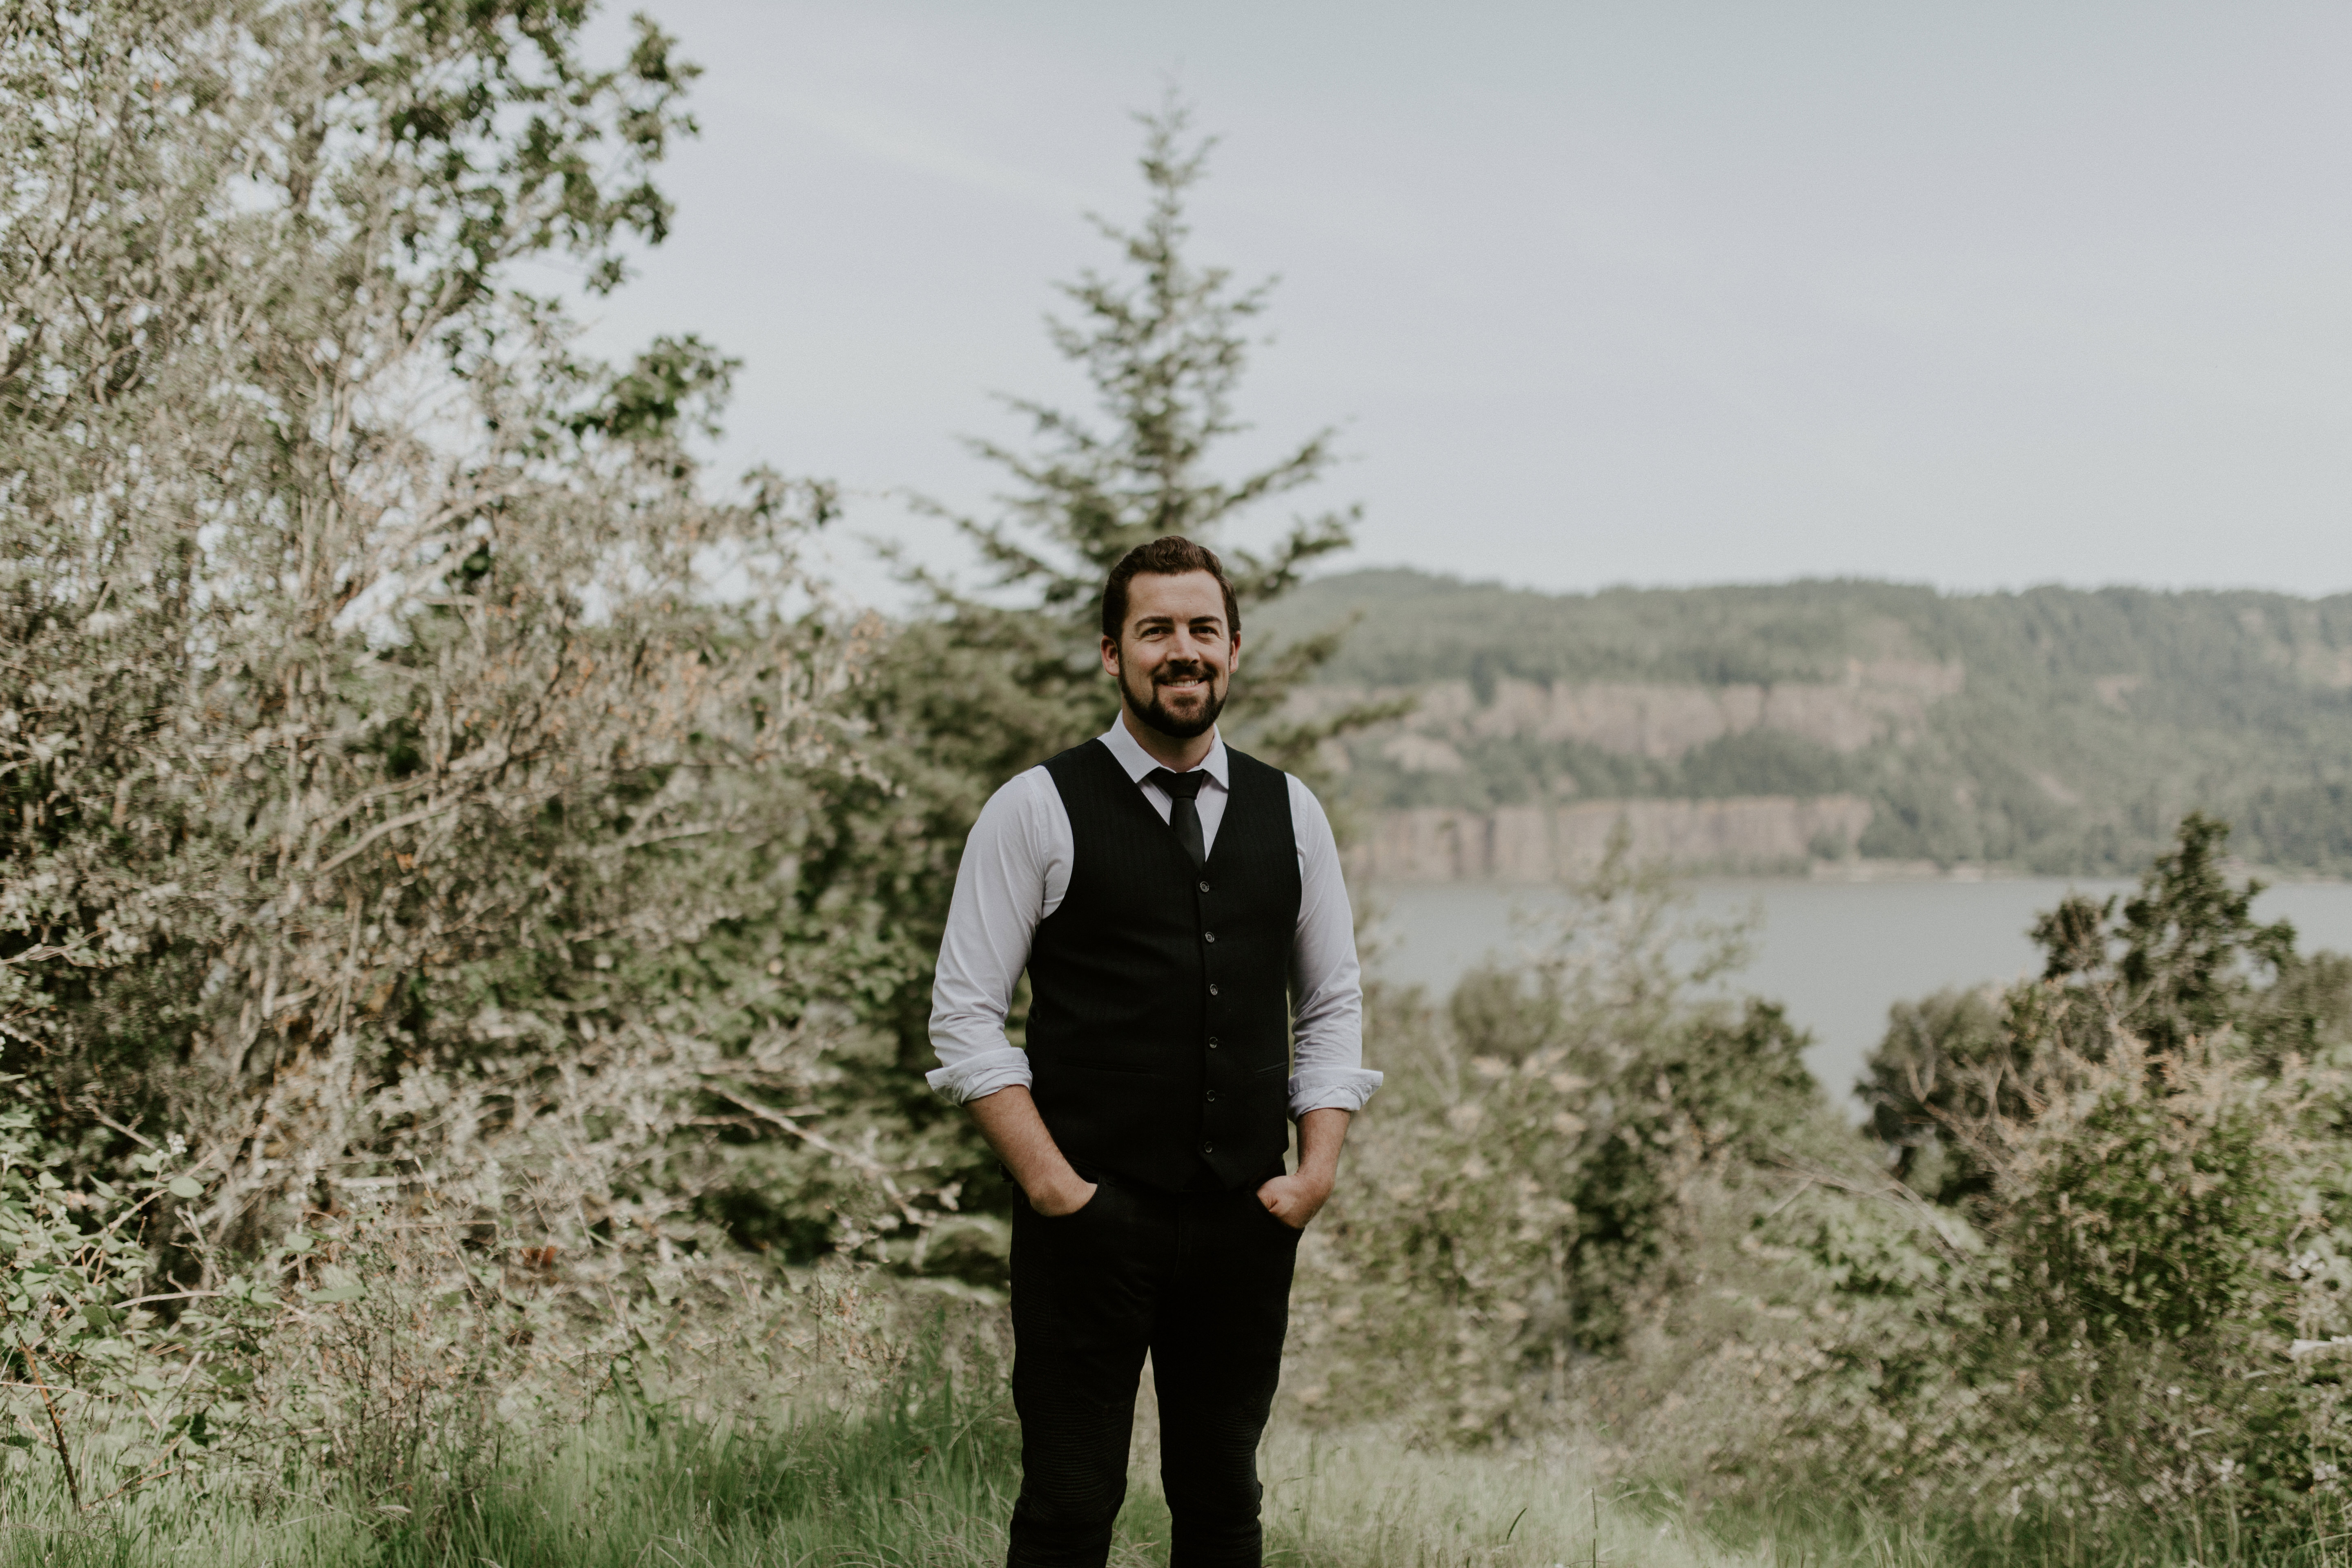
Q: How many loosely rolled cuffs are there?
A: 2